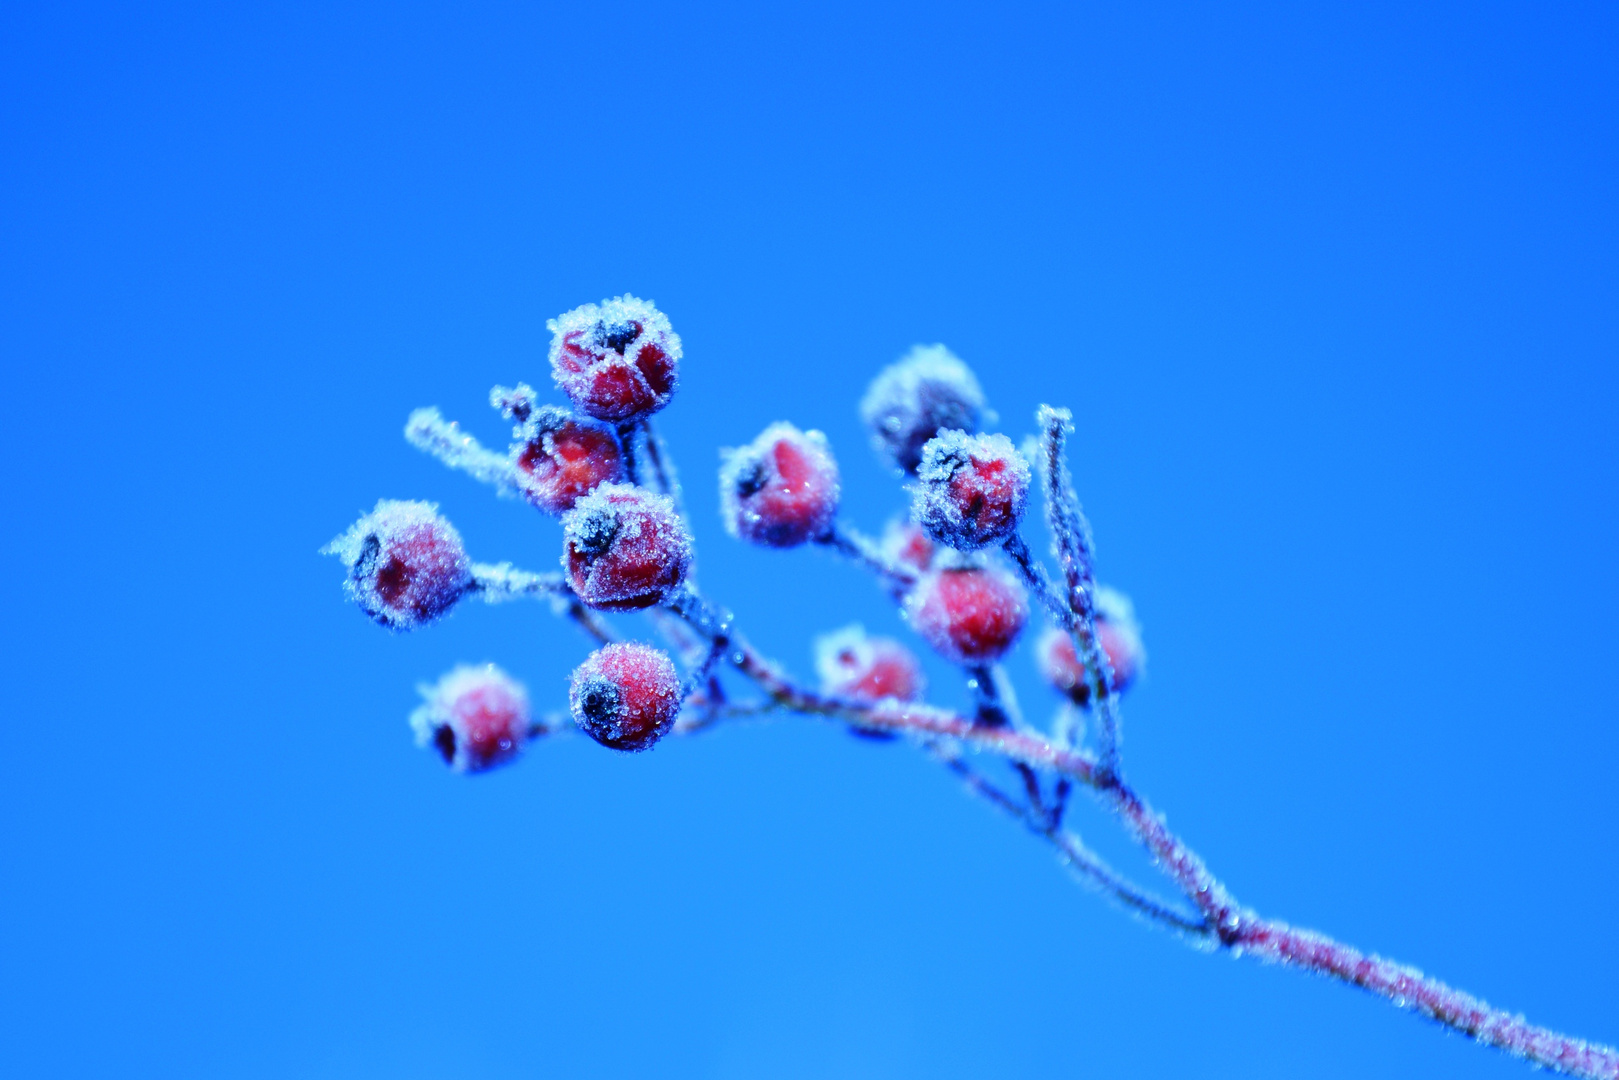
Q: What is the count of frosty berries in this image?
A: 13